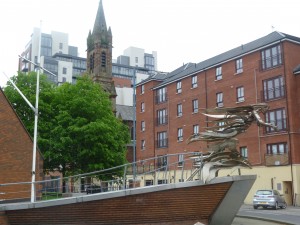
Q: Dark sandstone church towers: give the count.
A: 1